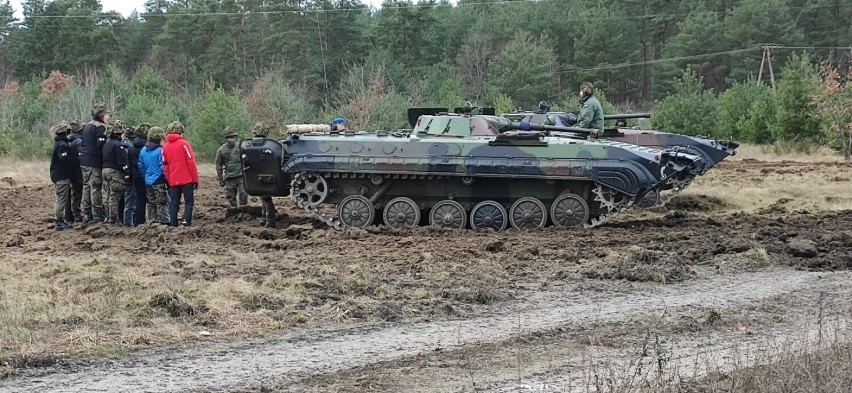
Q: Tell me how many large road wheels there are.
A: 6